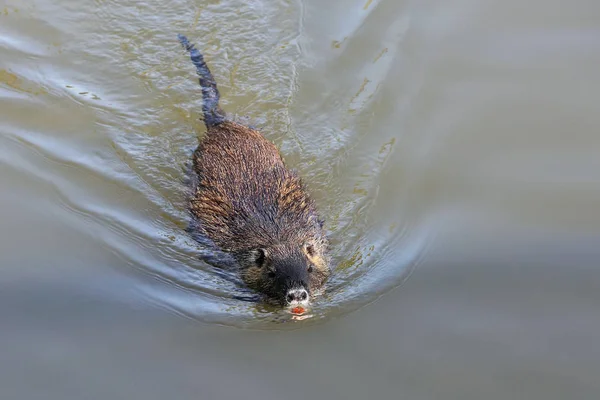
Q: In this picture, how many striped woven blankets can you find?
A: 0